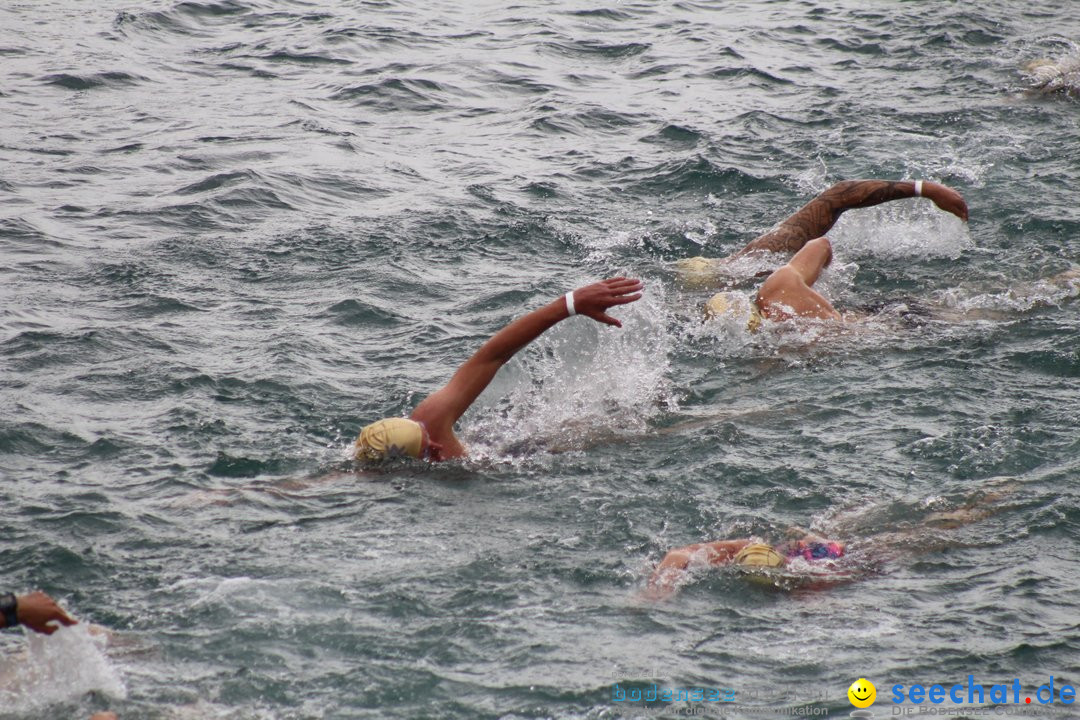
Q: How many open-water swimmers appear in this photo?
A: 6